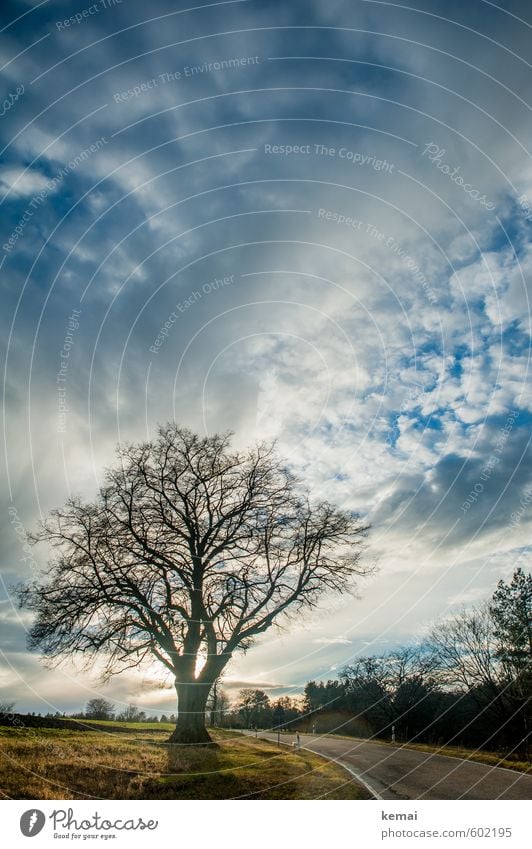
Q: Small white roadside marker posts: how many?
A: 3